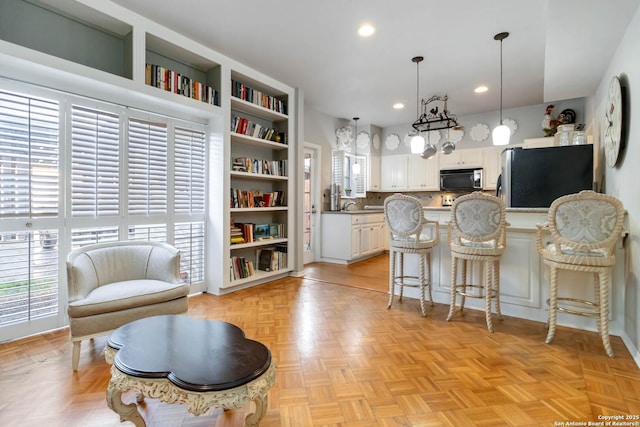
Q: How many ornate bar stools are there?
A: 3